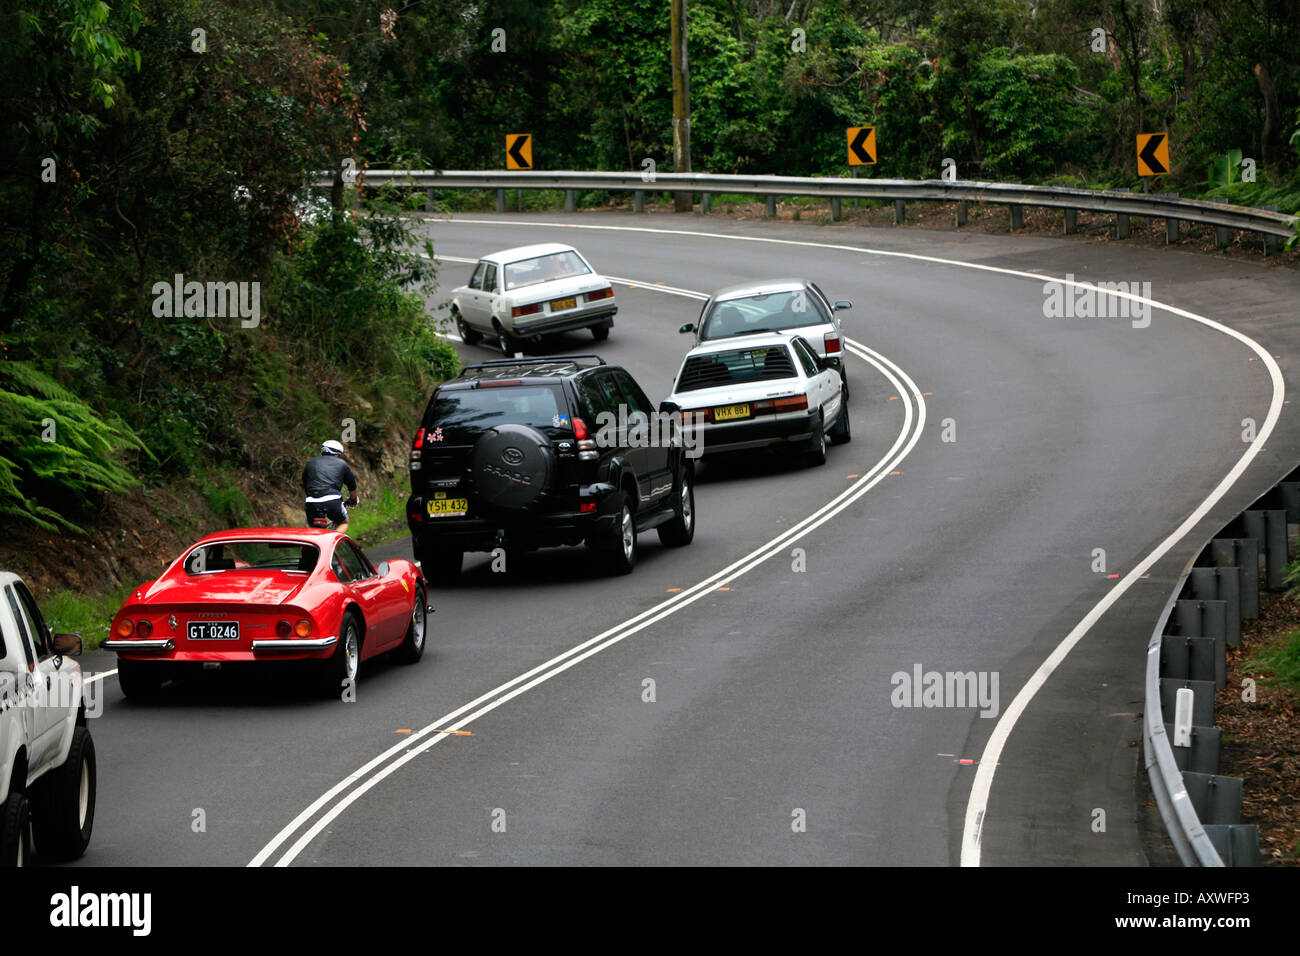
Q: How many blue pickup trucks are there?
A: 0